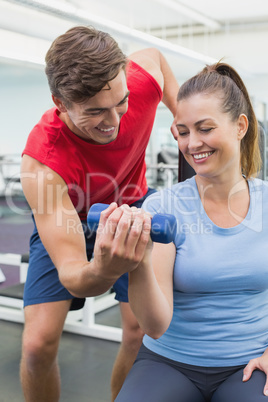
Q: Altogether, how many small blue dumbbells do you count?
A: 1